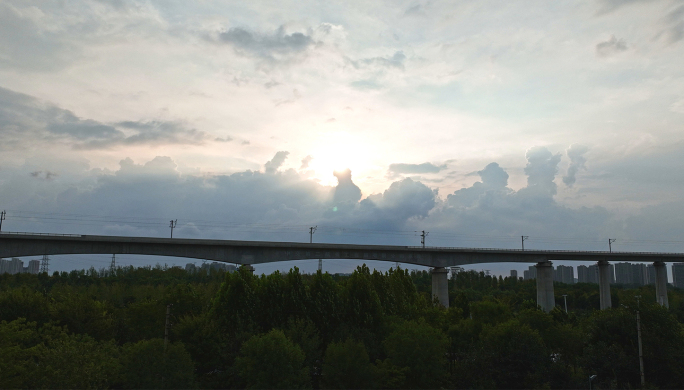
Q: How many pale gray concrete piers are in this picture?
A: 4